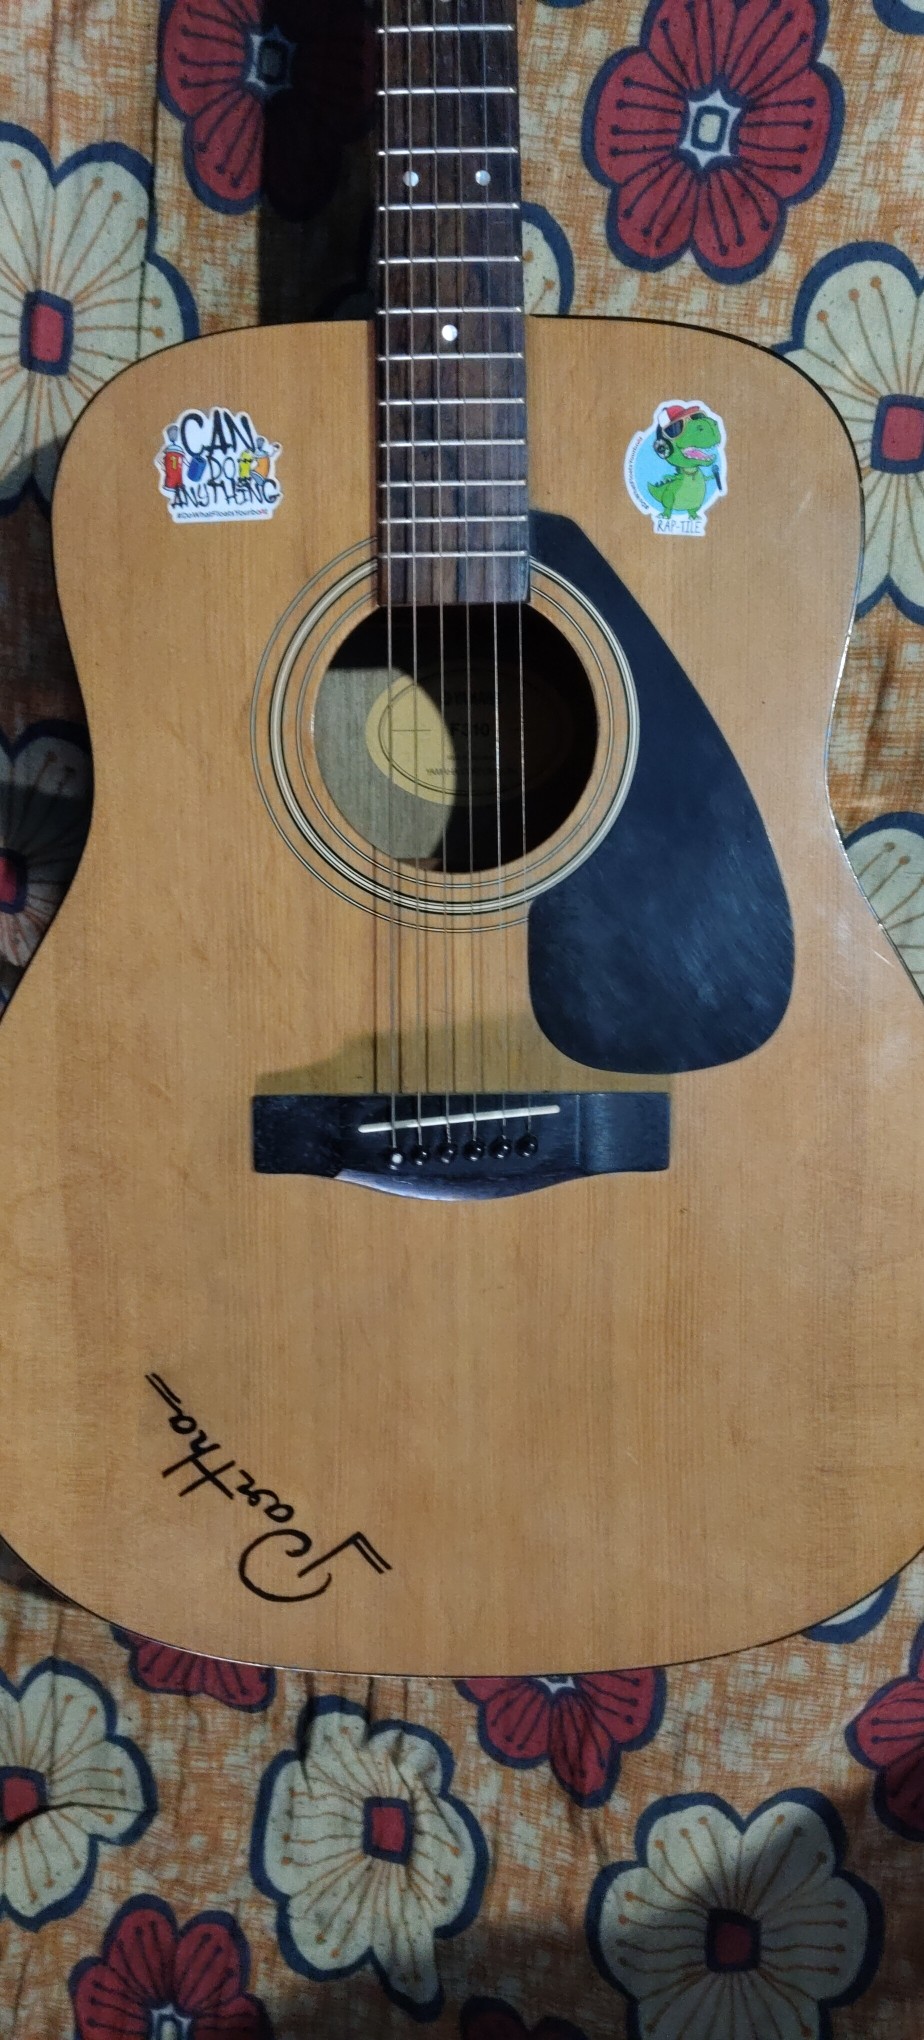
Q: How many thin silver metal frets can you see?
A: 12